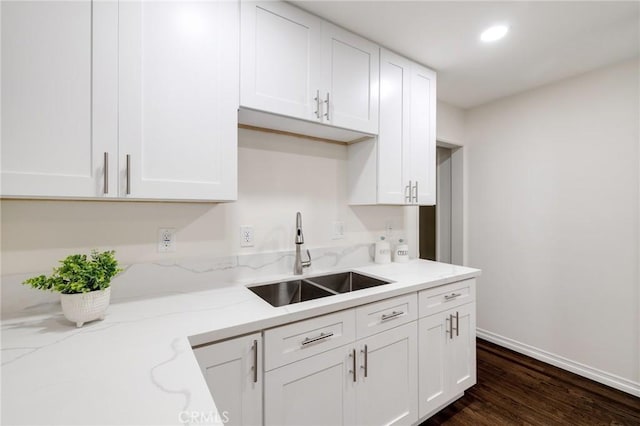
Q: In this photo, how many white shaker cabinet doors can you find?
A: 11